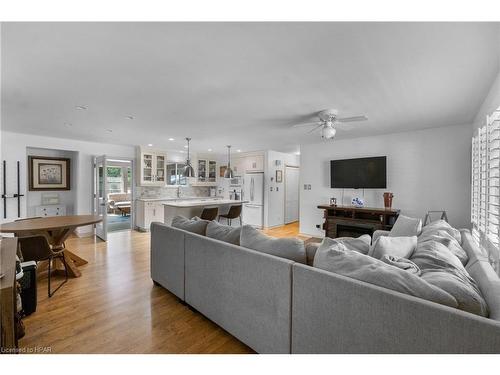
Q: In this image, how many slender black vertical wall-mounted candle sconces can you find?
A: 2